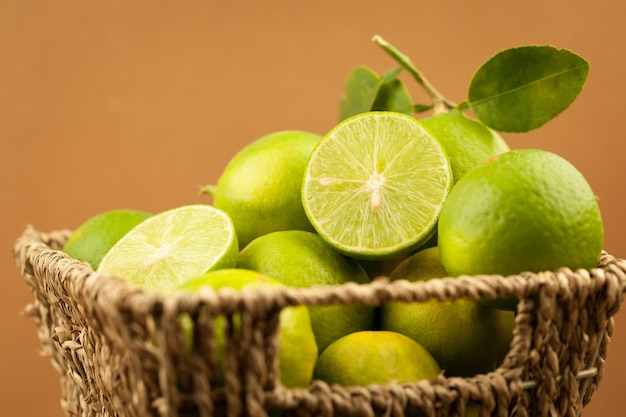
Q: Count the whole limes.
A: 8